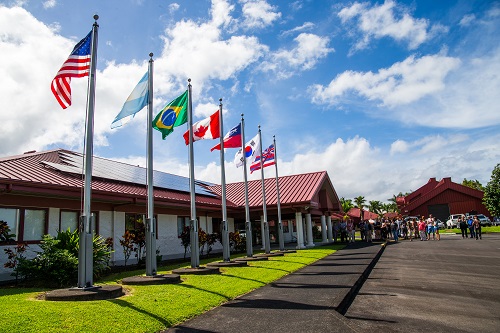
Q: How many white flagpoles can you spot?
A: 7